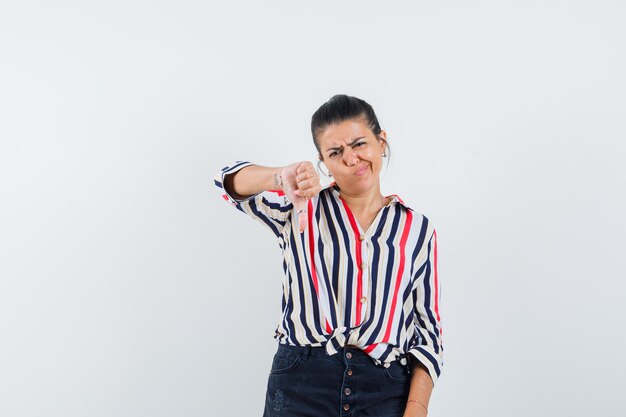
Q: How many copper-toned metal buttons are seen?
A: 4